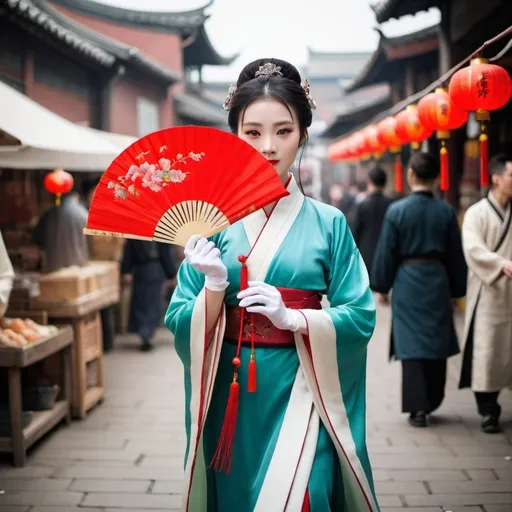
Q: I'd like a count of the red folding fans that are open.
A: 1